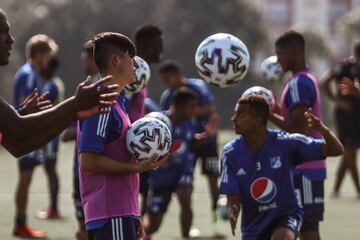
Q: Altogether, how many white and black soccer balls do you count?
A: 6